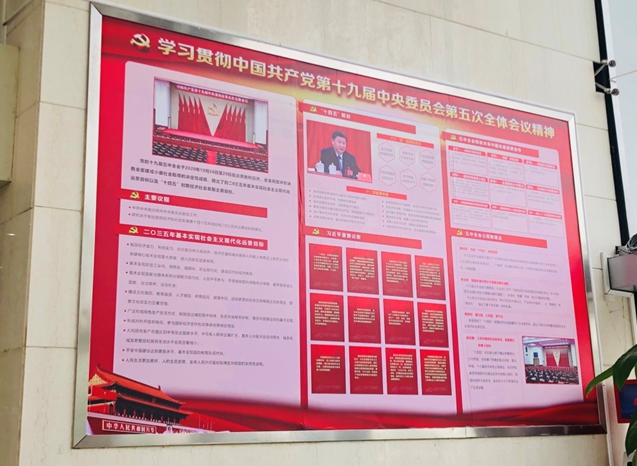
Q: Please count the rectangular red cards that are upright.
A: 12